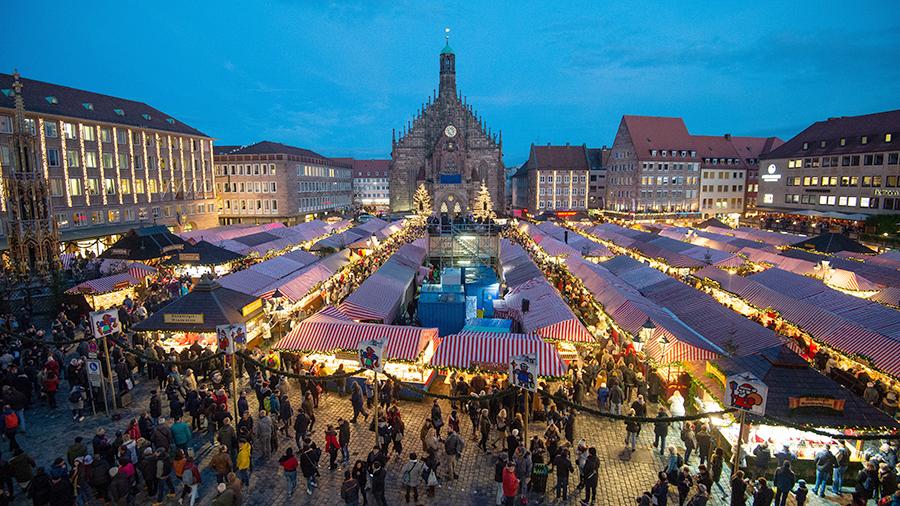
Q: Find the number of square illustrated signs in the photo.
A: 5